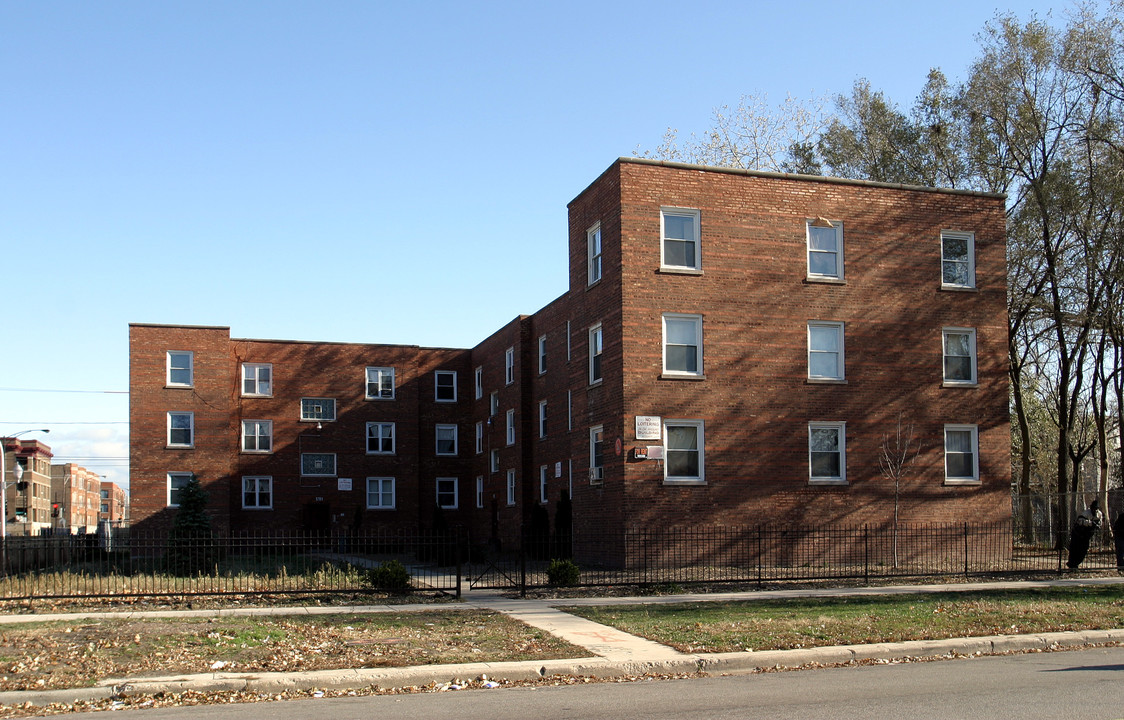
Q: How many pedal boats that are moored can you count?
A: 0